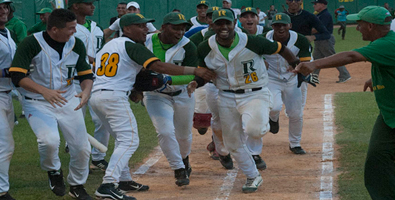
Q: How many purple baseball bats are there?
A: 0